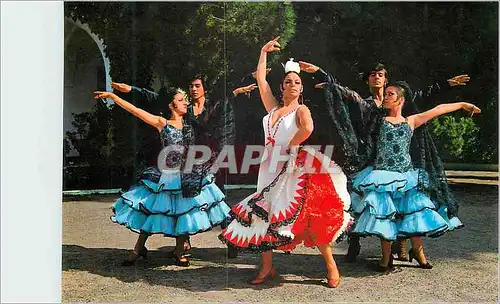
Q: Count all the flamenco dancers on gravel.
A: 5